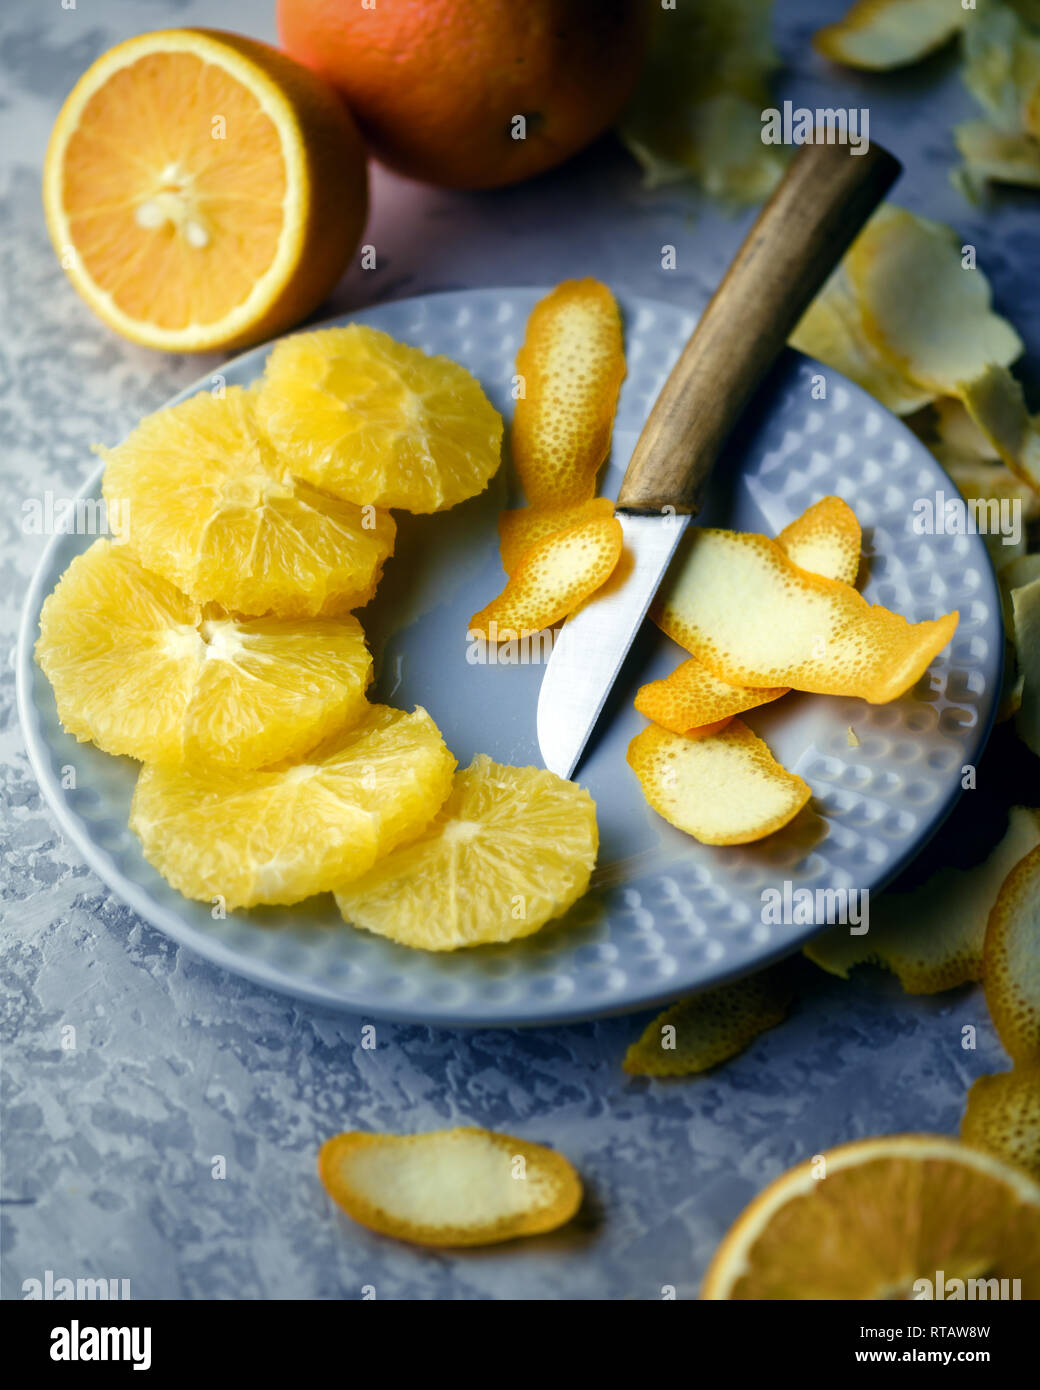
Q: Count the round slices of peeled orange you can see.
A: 5